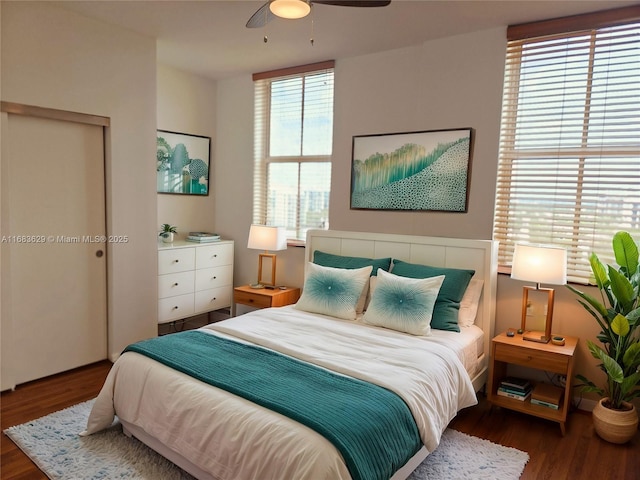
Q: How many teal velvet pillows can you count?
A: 2